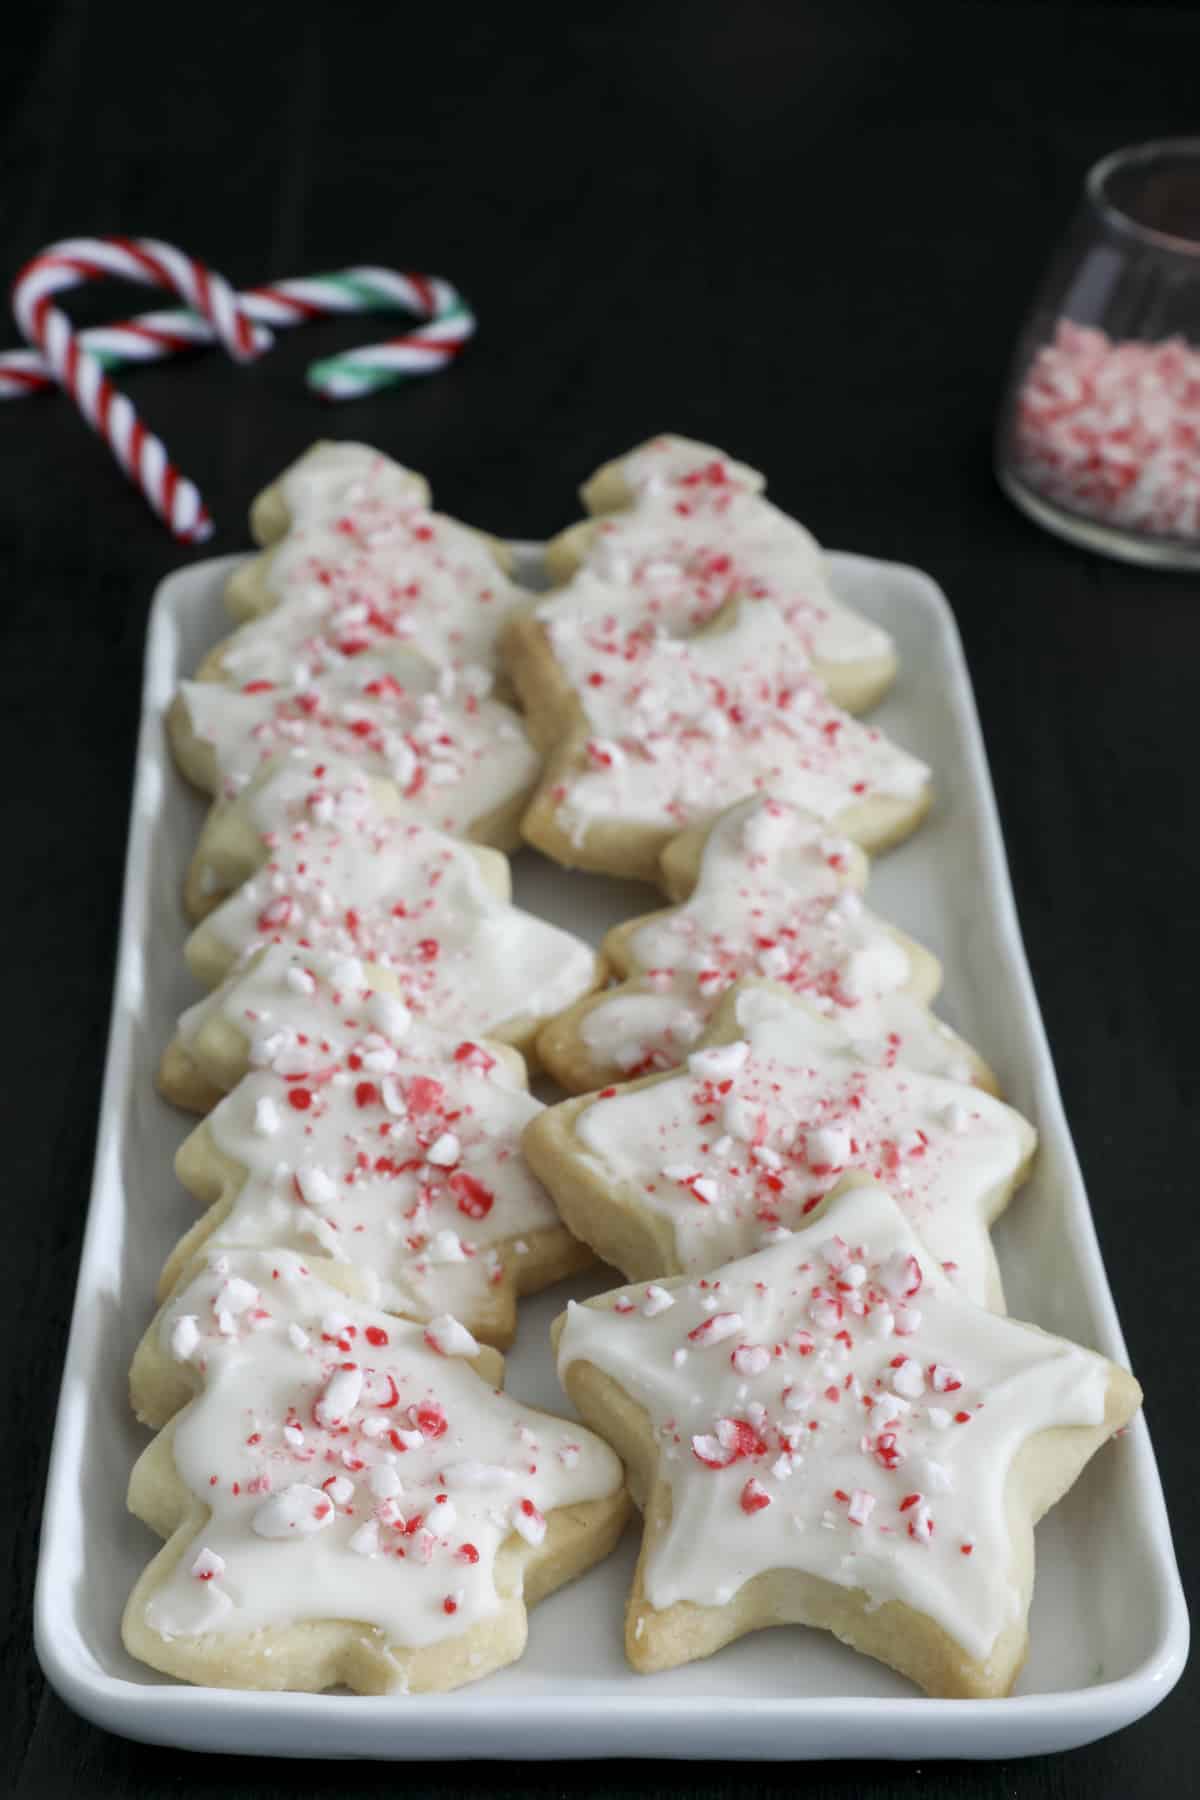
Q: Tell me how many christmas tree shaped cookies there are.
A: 6